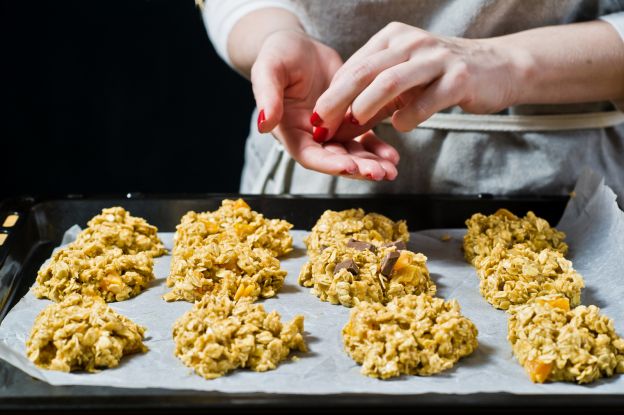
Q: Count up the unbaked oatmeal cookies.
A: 12